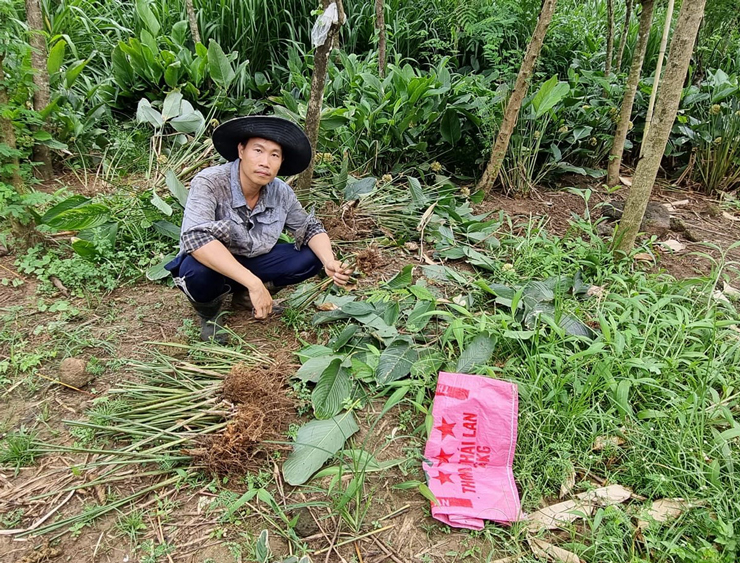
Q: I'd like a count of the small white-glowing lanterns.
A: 0